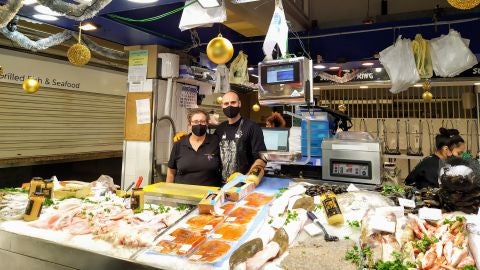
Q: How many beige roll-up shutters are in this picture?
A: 1